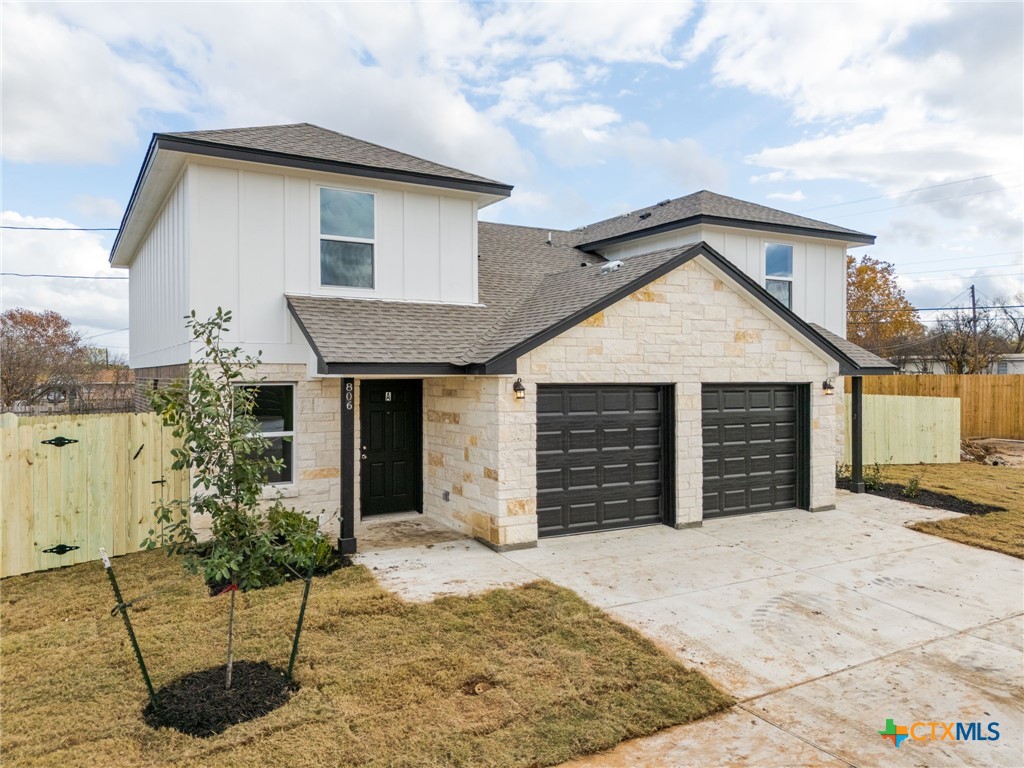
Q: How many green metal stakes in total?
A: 2